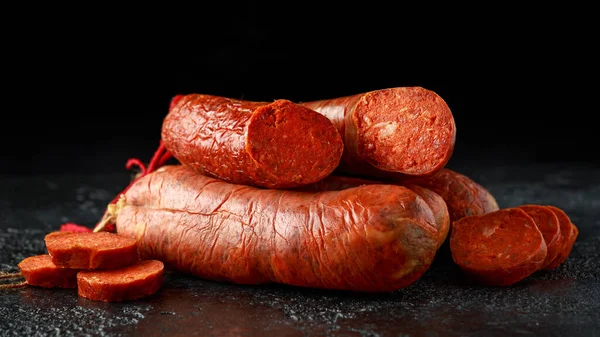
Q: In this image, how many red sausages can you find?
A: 4